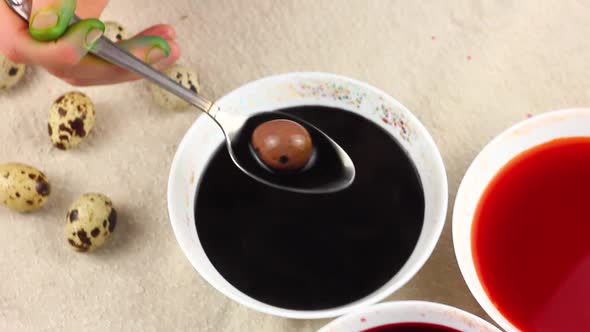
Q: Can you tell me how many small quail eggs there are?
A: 7